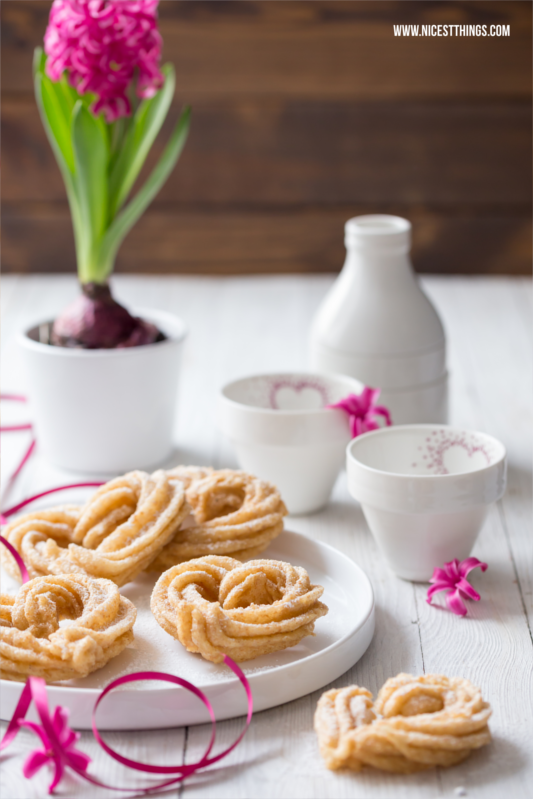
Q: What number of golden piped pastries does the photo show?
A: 5